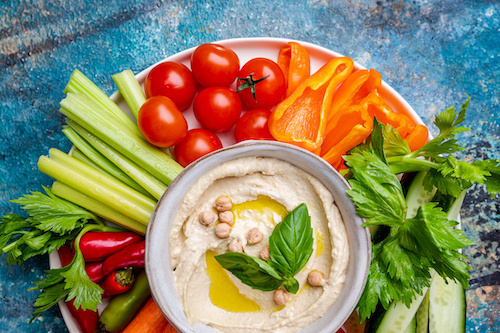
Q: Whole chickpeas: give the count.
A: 9